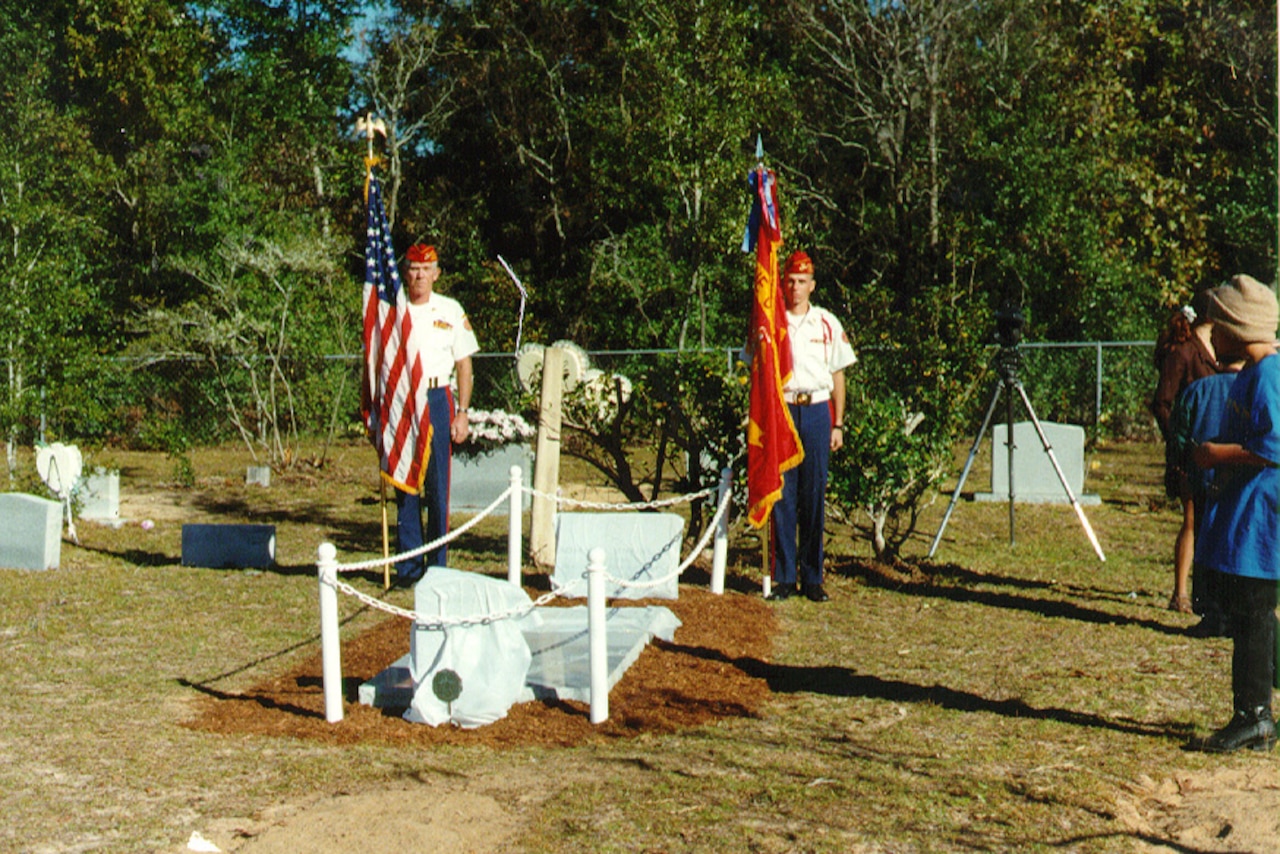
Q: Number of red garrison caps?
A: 2